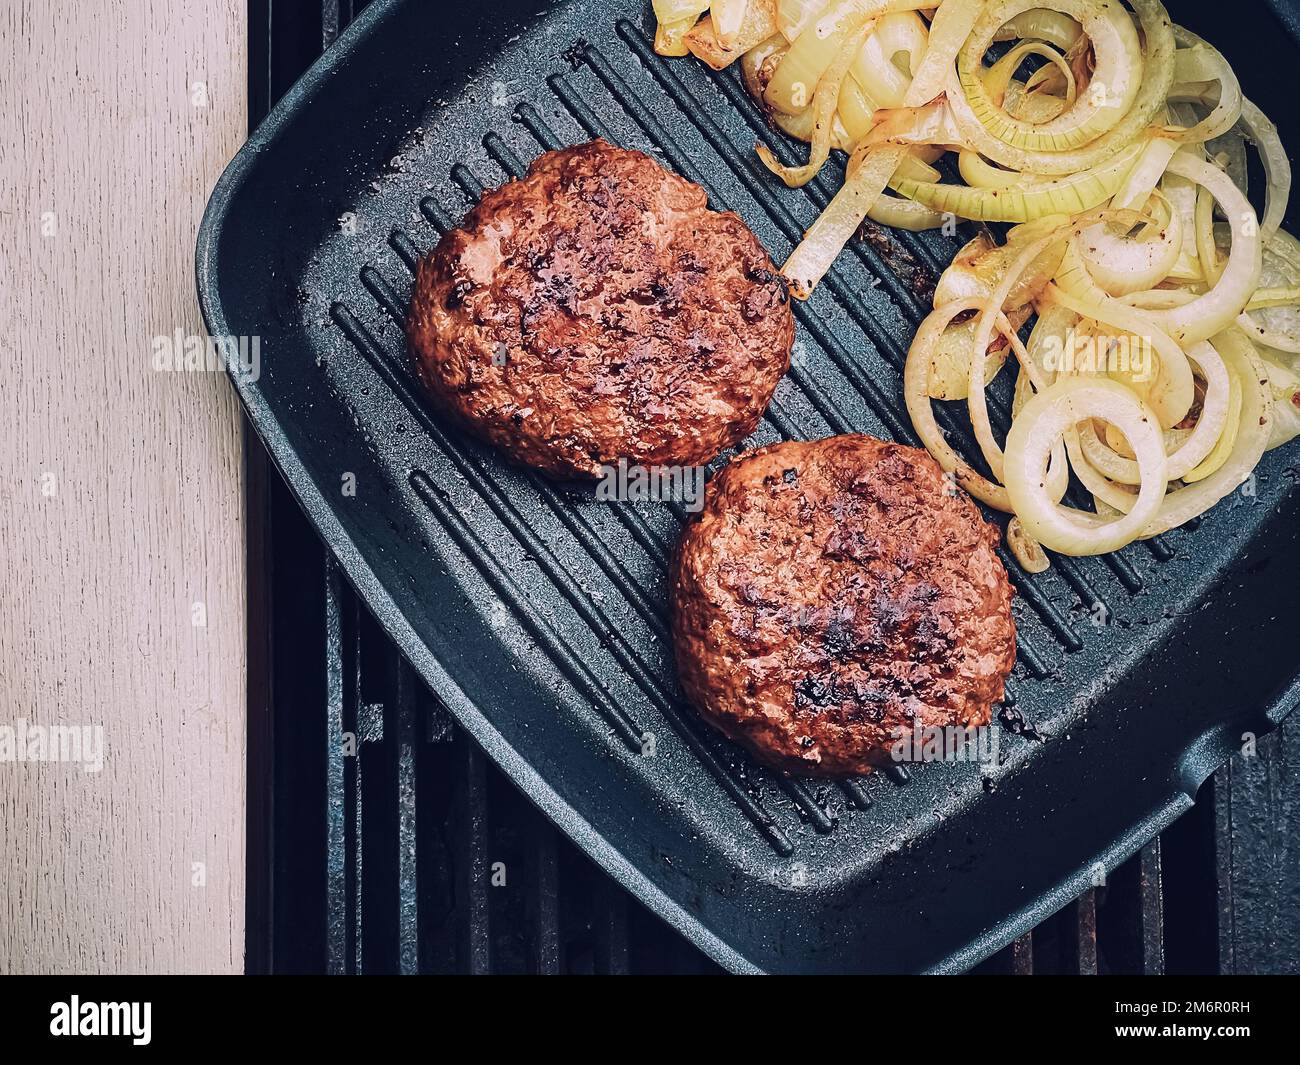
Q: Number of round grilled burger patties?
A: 2